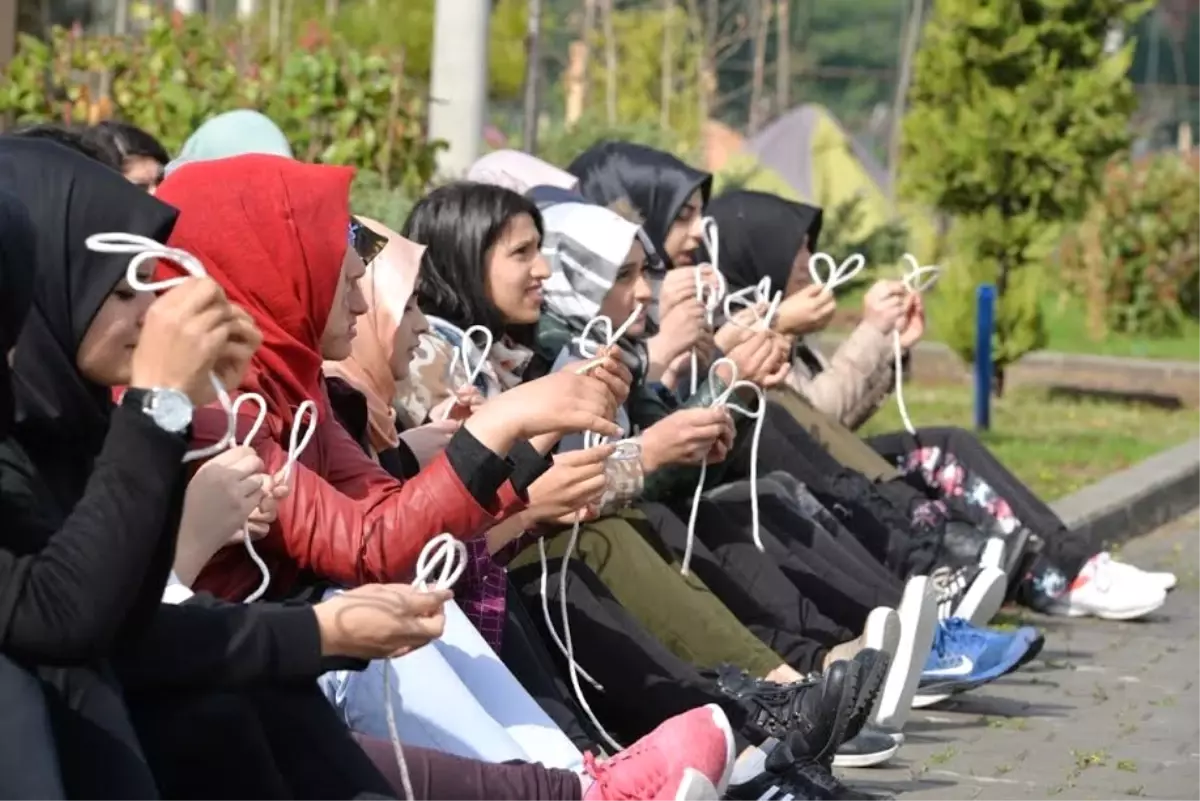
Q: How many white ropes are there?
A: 11